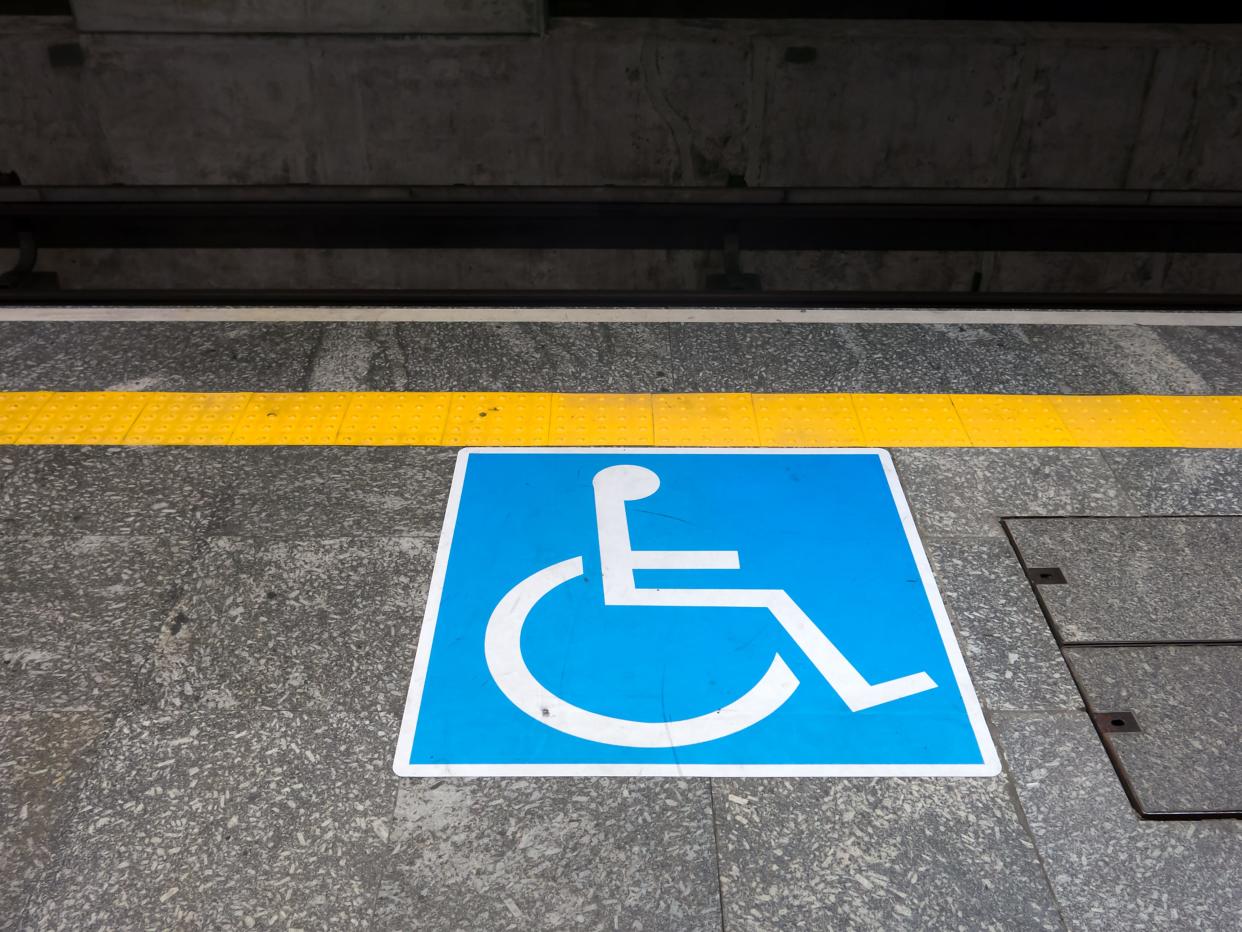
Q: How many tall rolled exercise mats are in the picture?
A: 0